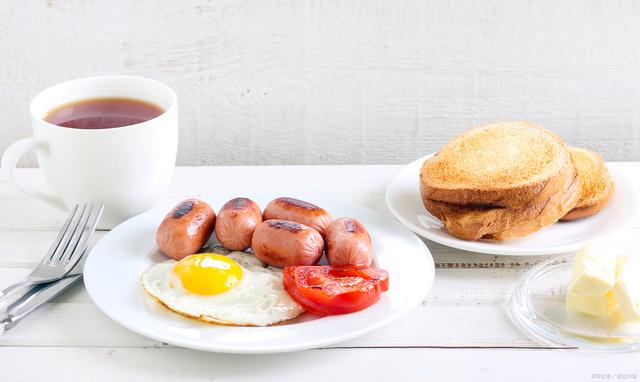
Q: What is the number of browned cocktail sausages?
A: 5